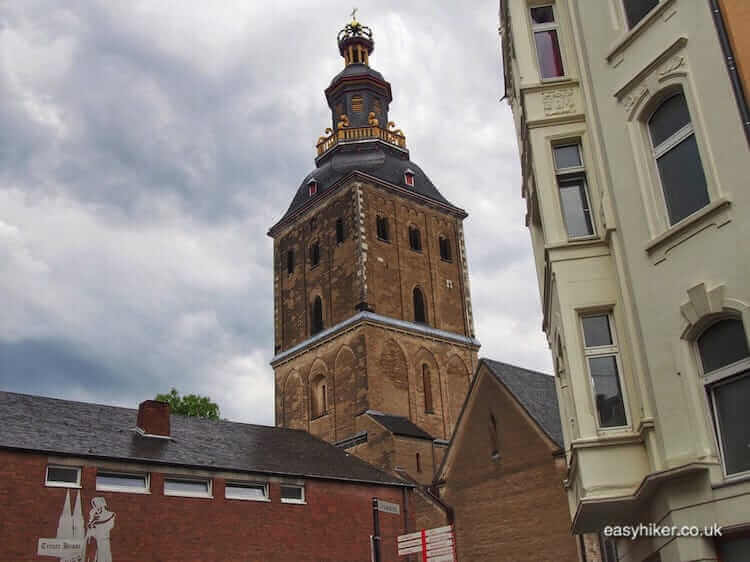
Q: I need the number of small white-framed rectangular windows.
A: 5